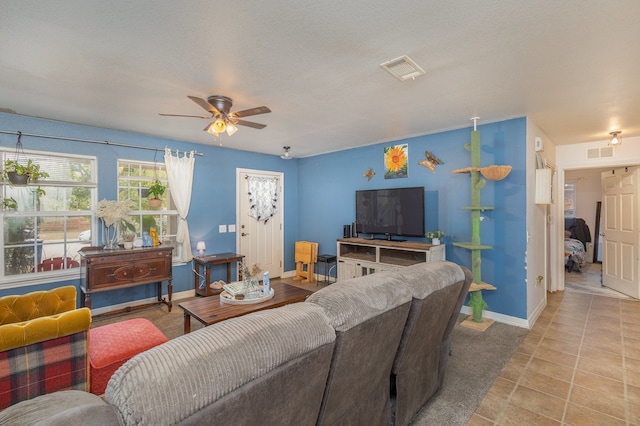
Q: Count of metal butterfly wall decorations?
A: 2